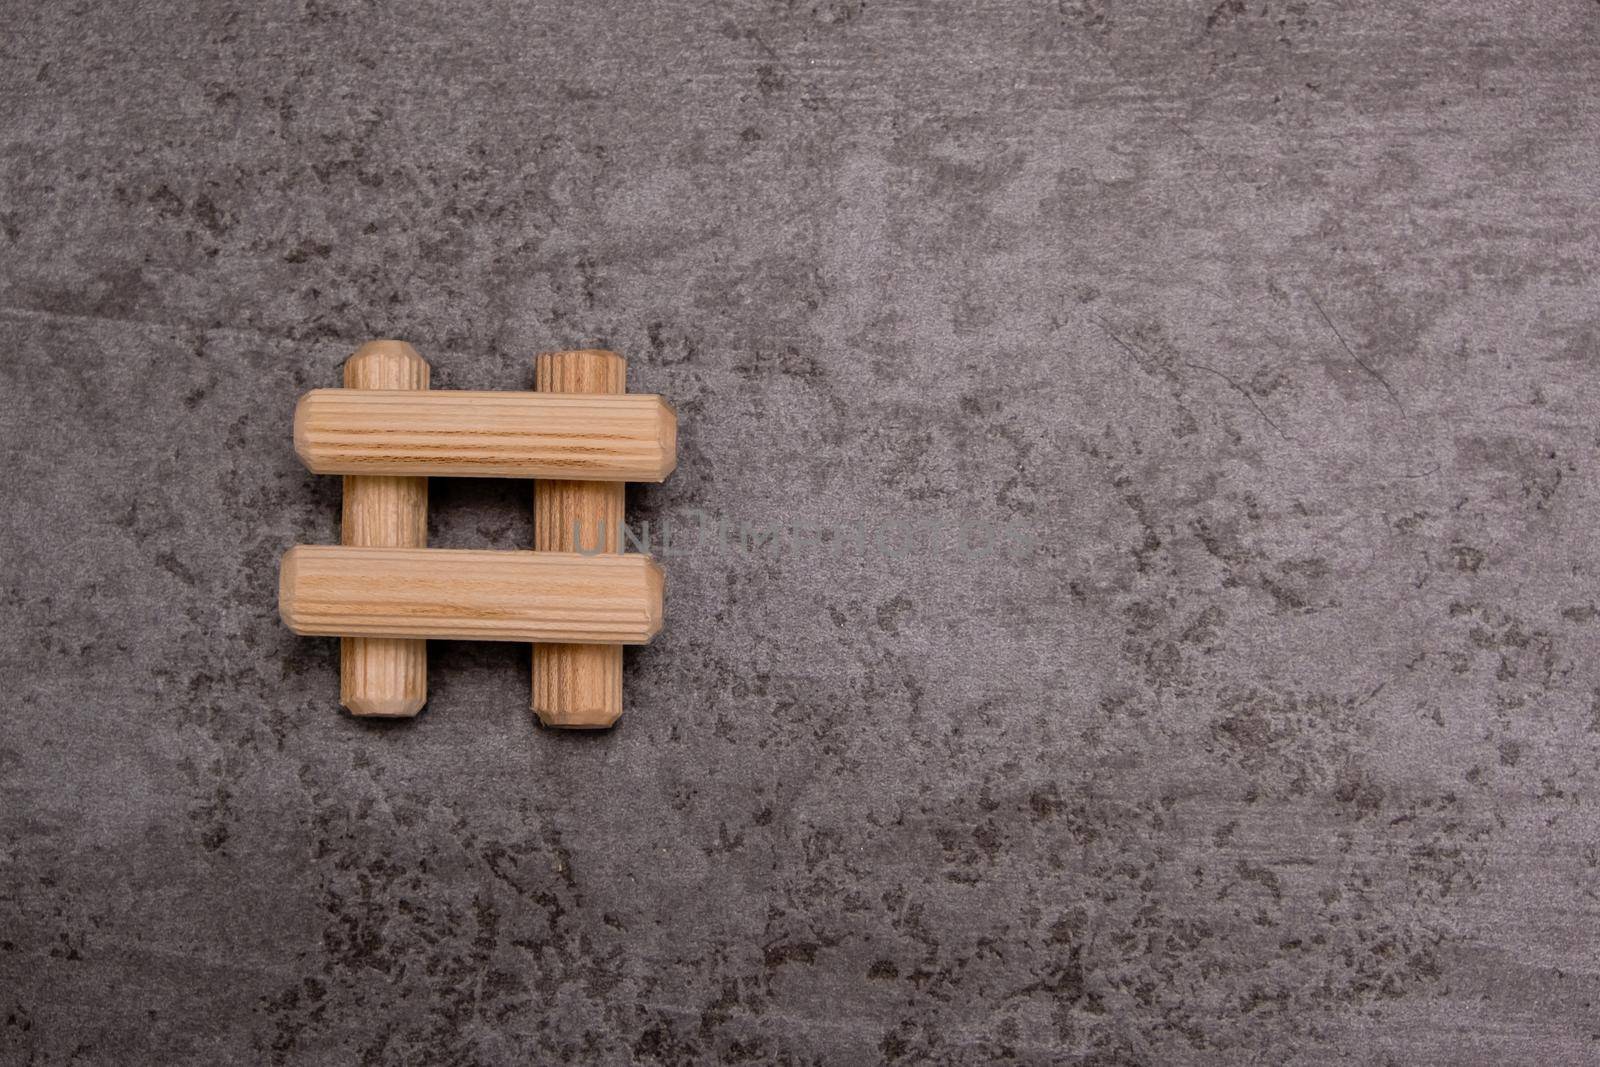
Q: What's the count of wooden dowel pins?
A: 4